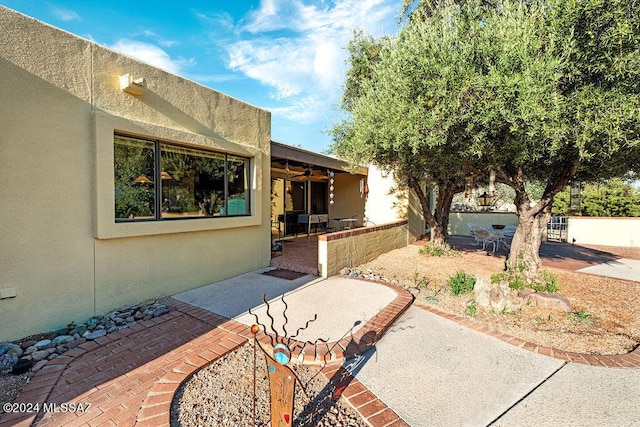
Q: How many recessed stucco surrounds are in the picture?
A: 1